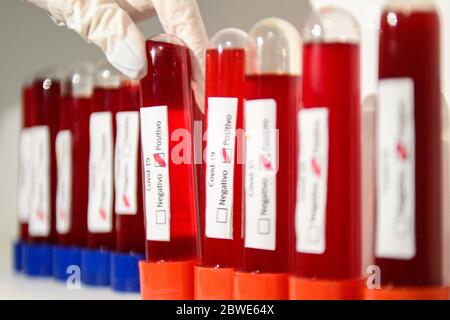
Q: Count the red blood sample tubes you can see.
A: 10